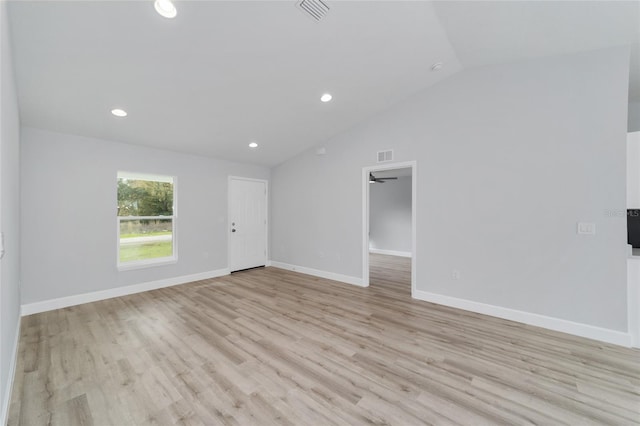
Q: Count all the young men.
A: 0